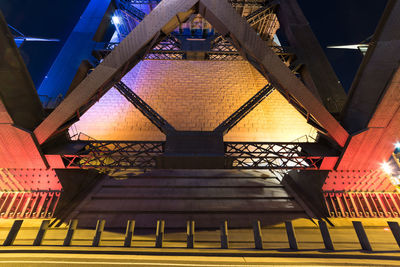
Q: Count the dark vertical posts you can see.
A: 13